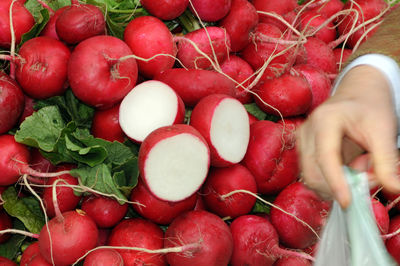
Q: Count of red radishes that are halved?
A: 3